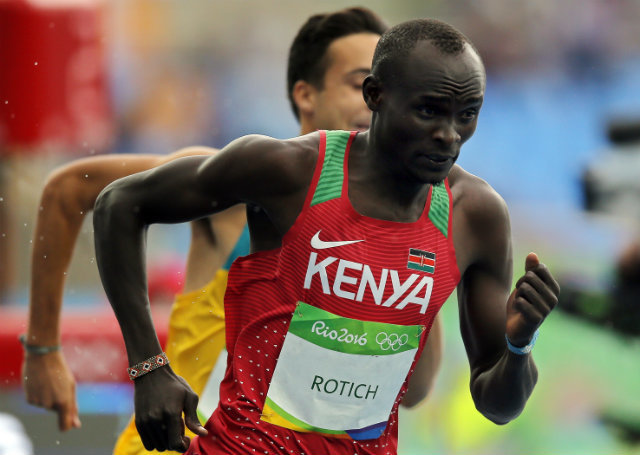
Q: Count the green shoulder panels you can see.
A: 2